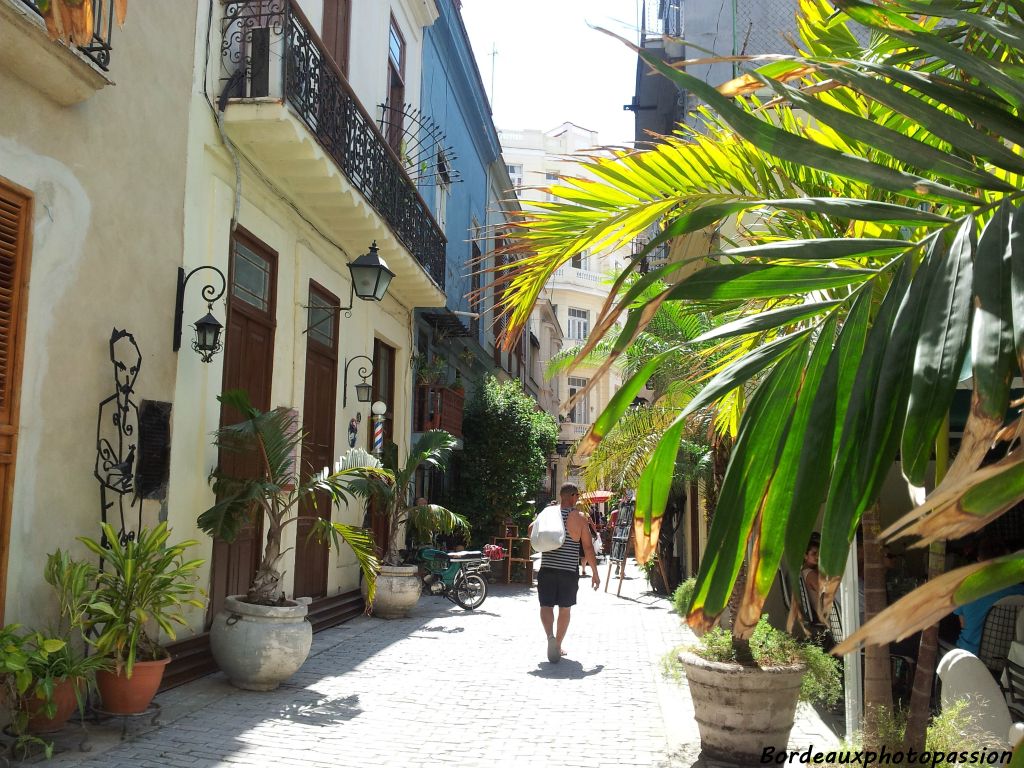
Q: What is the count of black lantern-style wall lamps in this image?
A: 3